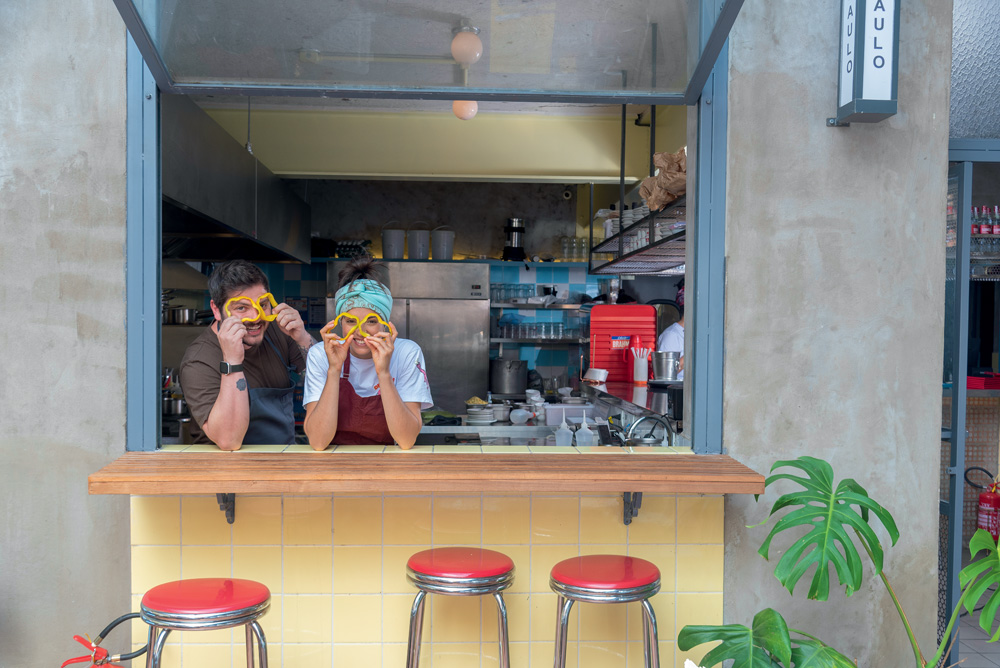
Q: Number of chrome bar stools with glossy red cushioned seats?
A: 3